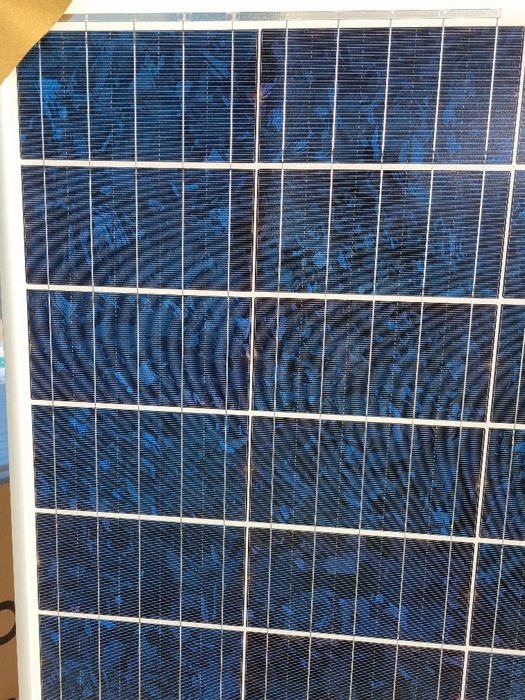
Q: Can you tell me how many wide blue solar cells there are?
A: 12